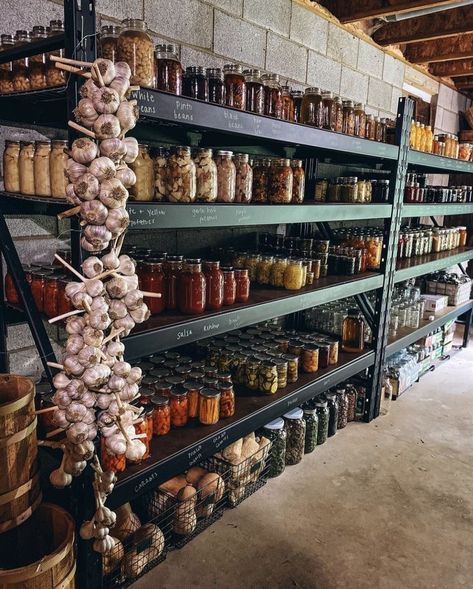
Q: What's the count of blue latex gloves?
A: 0